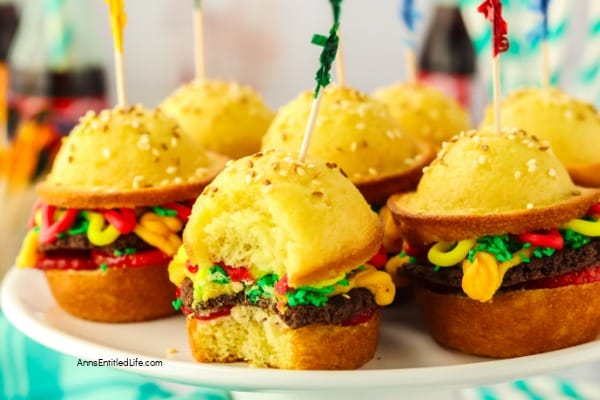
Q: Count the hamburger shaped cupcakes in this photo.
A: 7